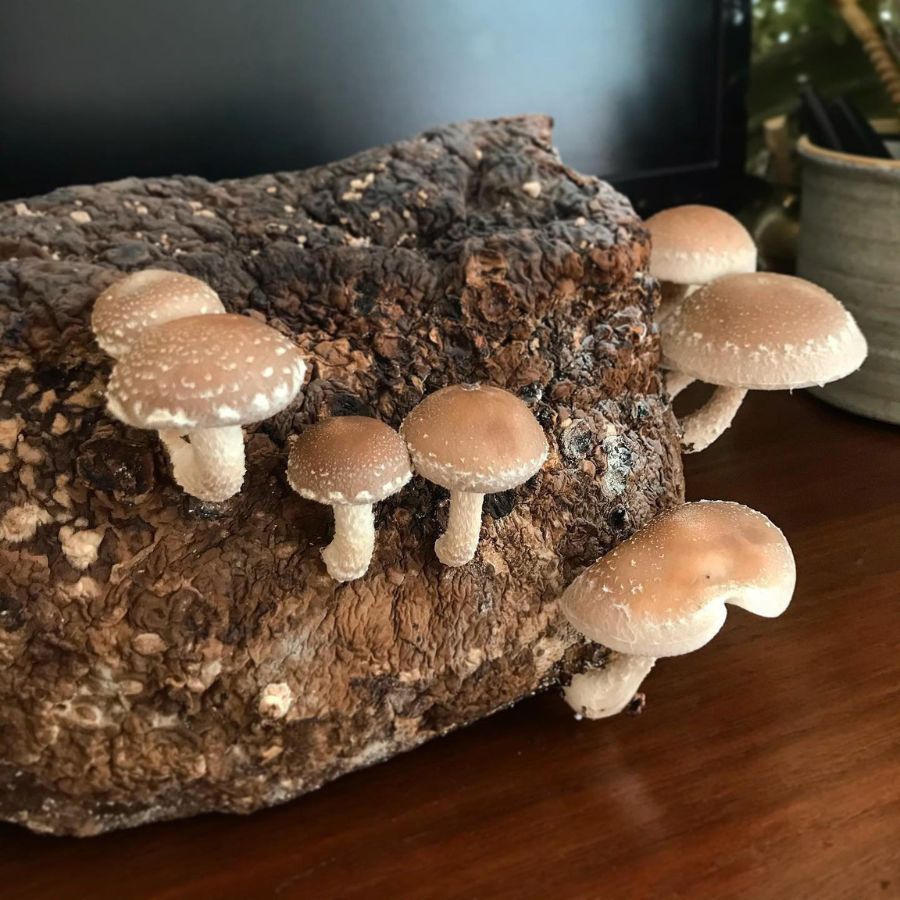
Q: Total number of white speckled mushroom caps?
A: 7